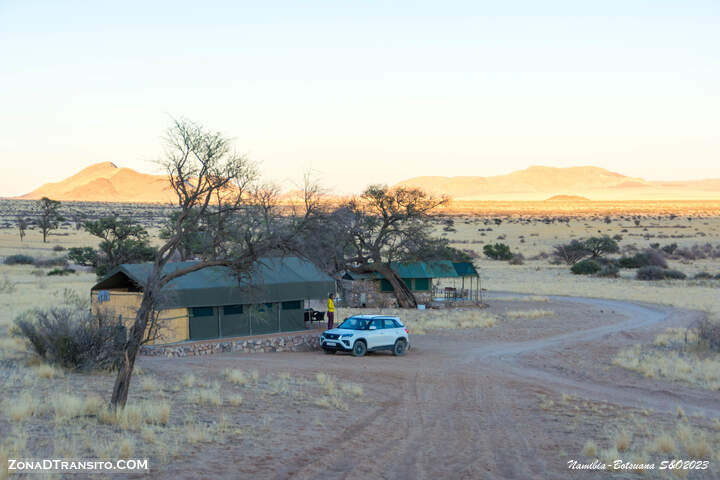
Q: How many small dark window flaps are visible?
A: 4